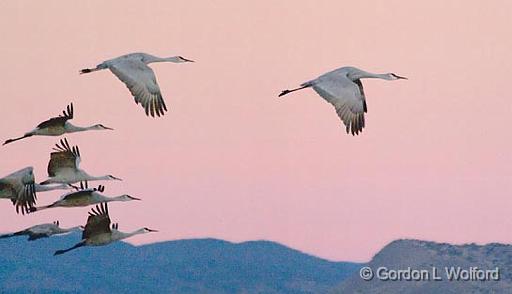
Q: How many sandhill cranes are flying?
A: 8